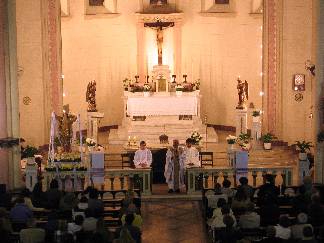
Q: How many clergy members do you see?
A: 3